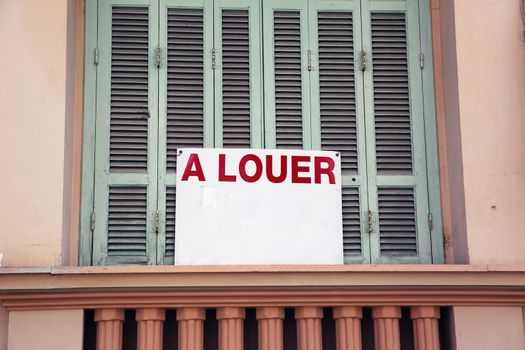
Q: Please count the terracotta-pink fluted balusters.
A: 9